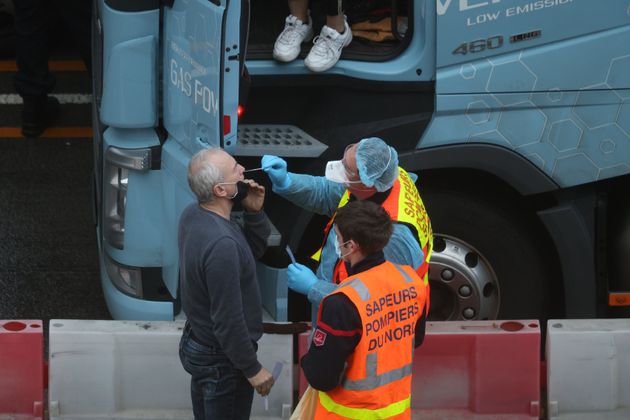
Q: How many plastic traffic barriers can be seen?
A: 4